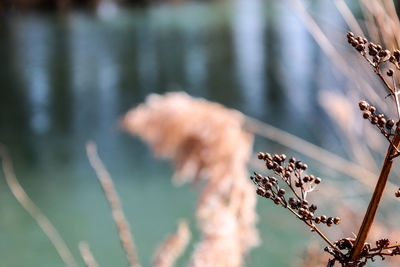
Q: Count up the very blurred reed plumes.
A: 1